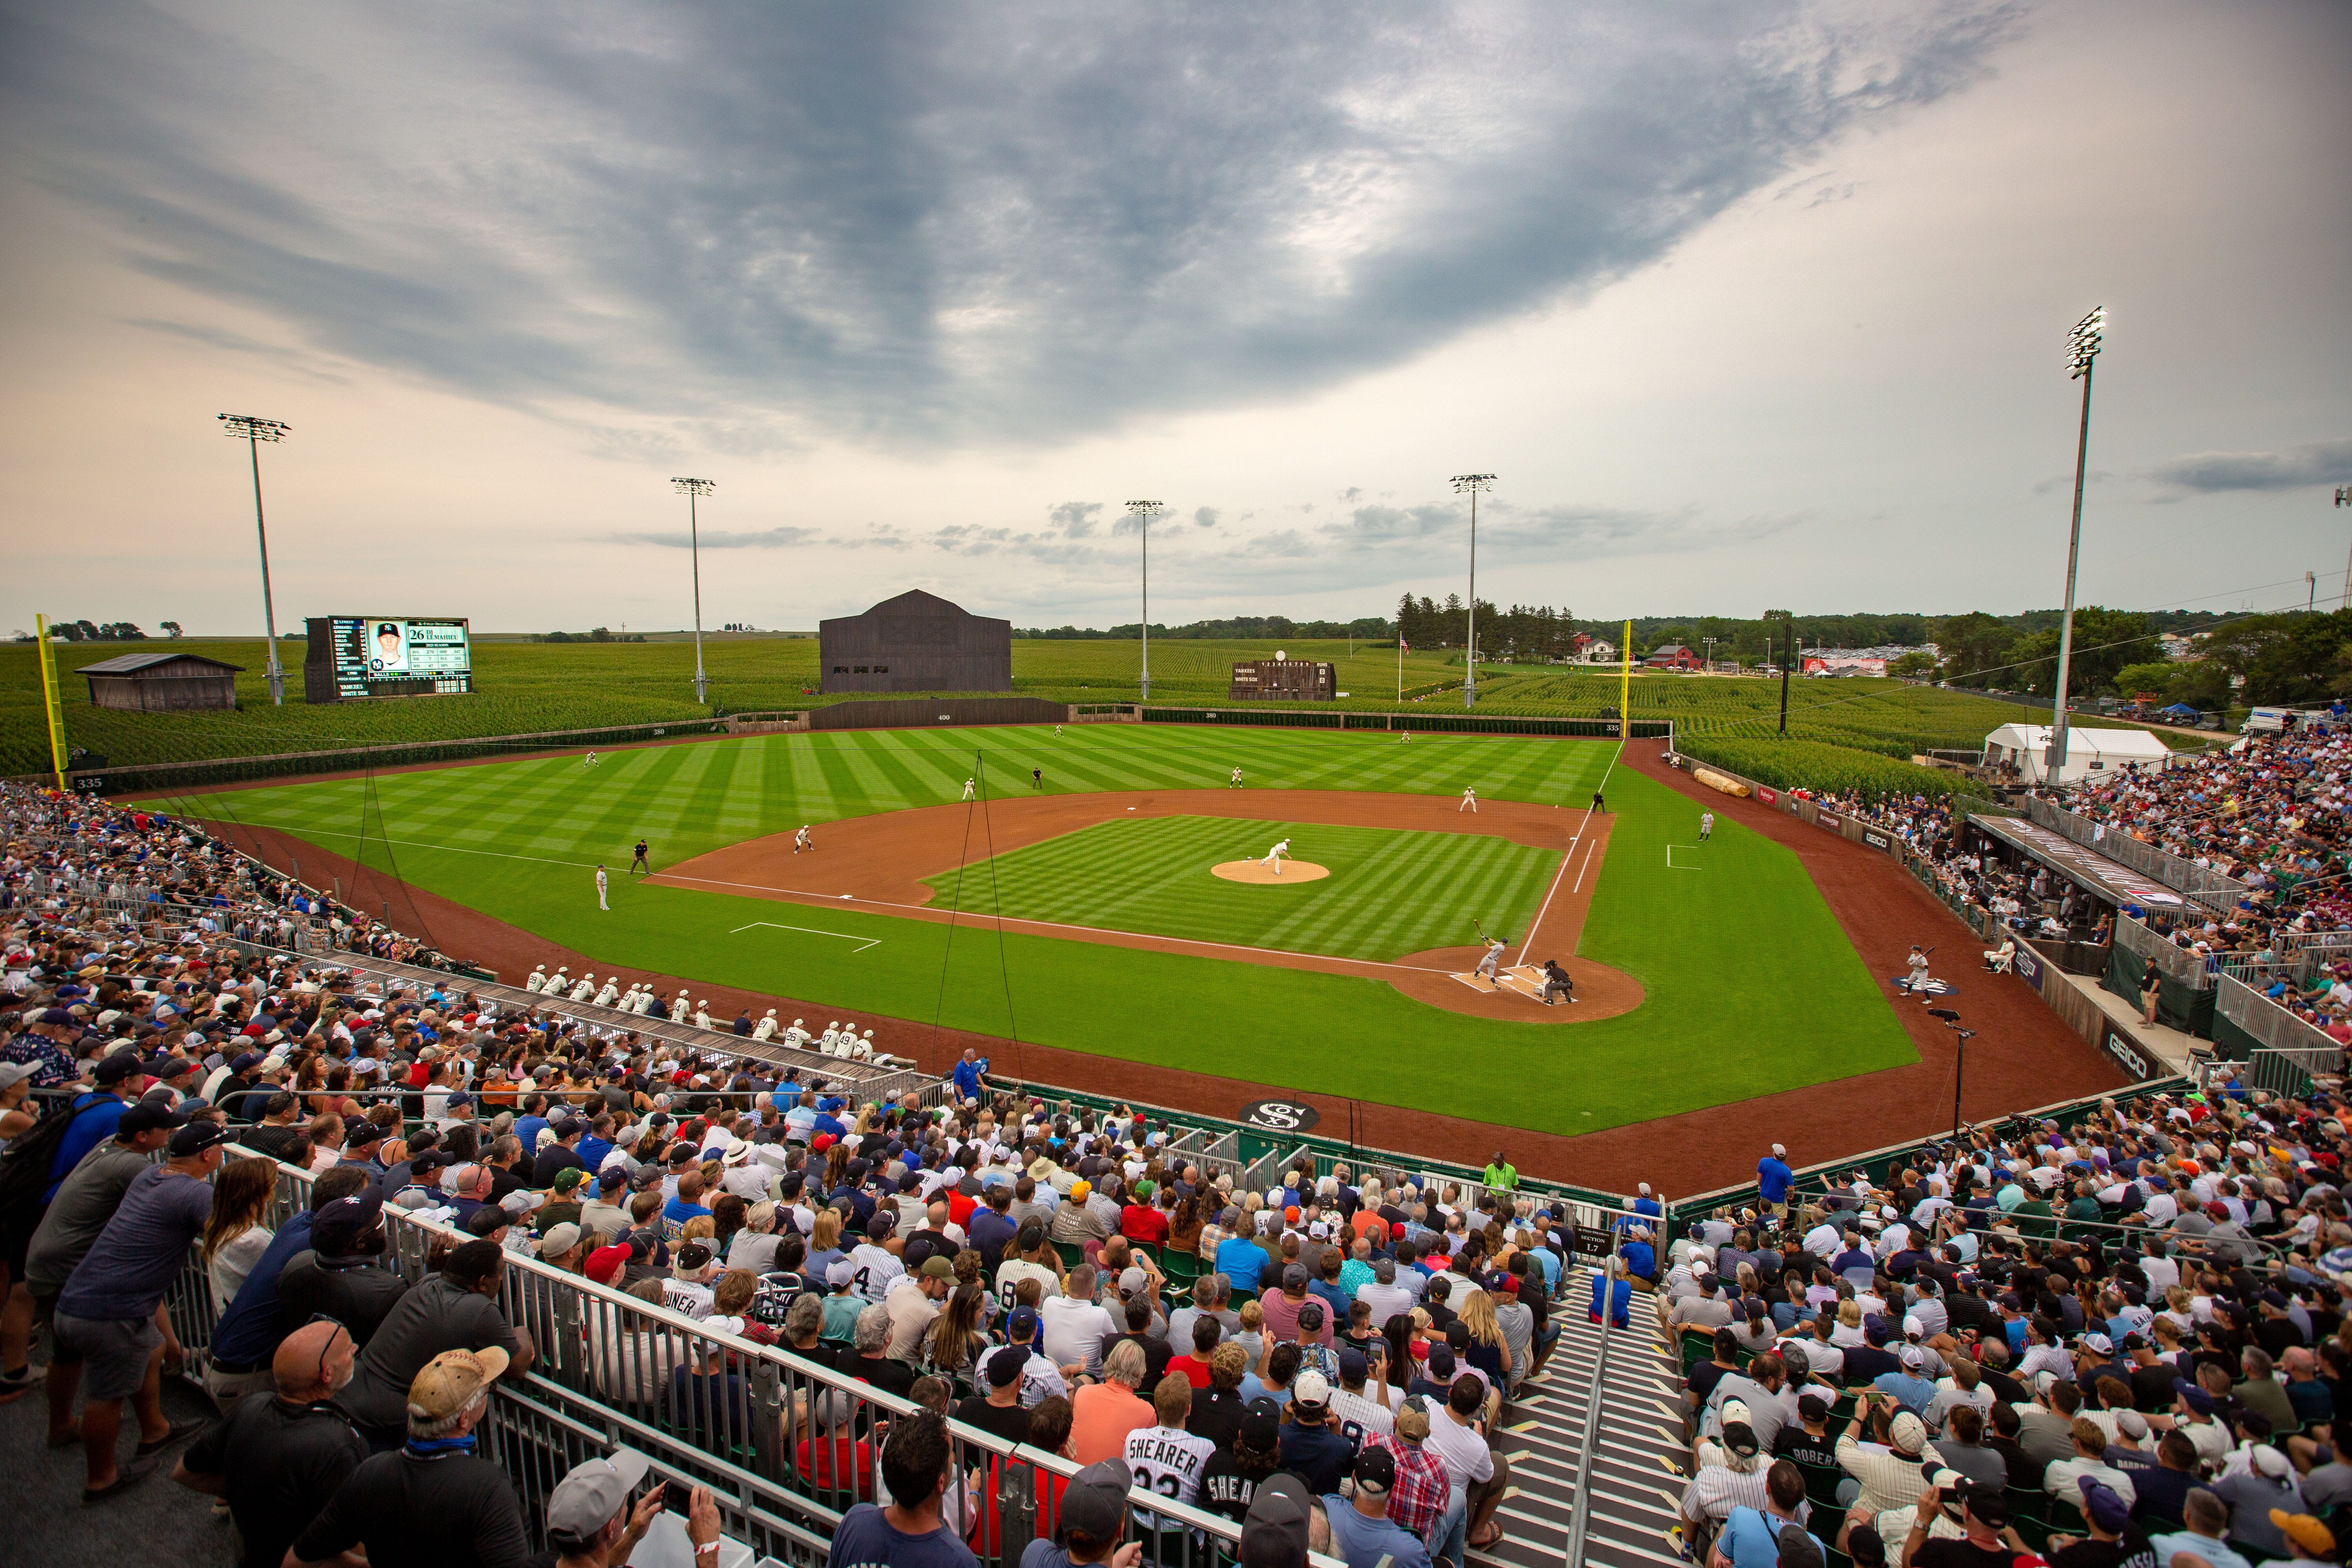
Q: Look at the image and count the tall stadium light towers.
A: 5